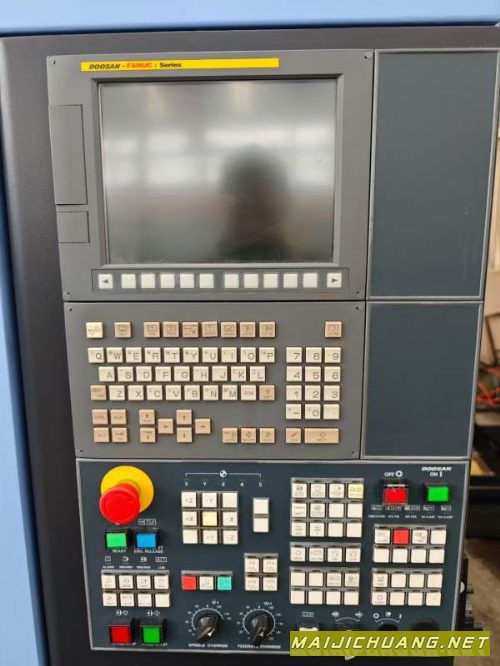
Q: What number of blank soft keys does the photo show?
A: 10